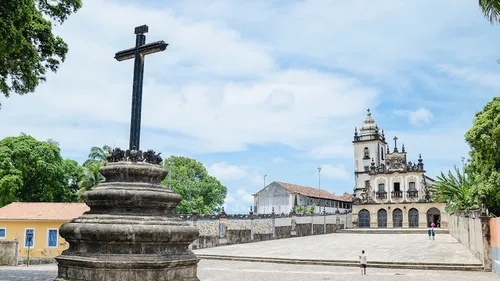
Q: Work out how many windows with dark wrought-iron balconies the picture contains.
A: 3